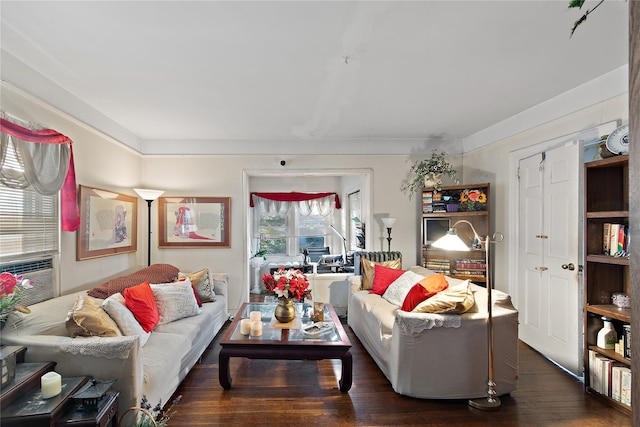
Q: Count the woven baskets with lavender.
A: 1